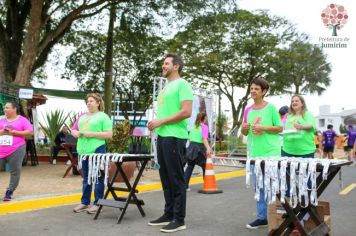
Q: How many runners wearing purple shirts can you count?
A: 2